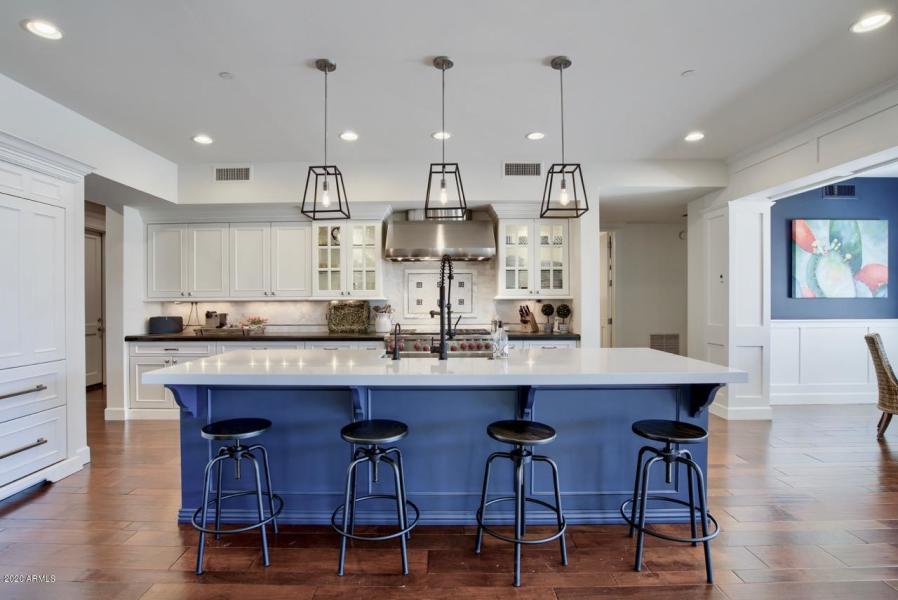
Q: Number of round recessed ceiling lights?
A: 7